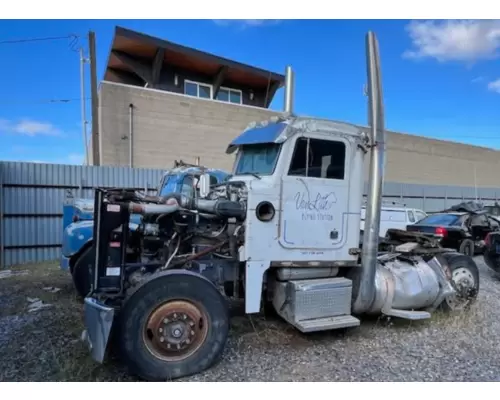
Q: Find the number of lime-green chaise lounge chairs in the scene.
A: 0